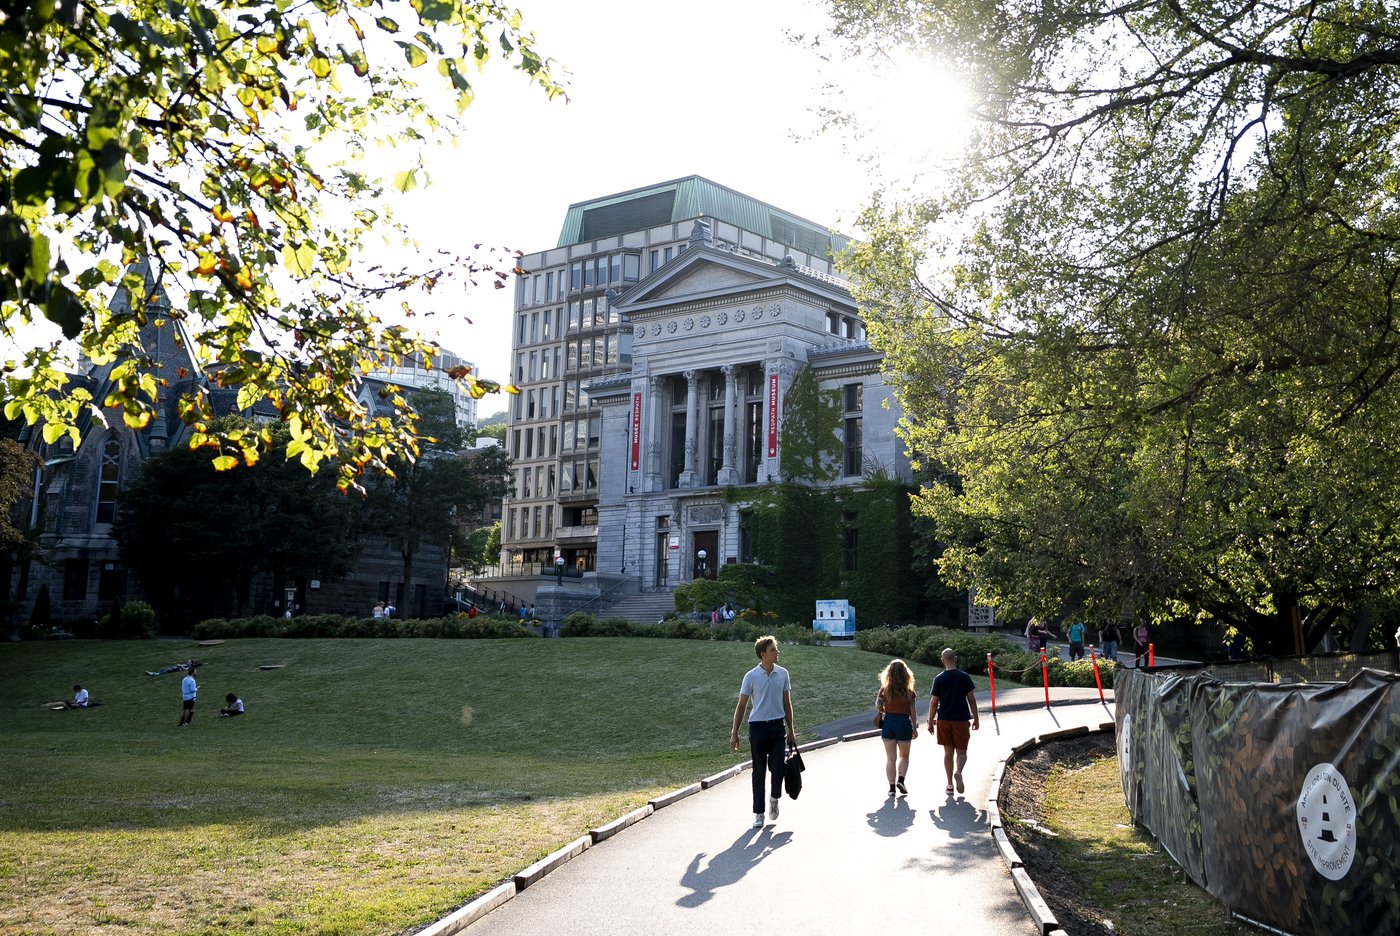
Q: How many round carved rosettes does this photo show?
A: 9